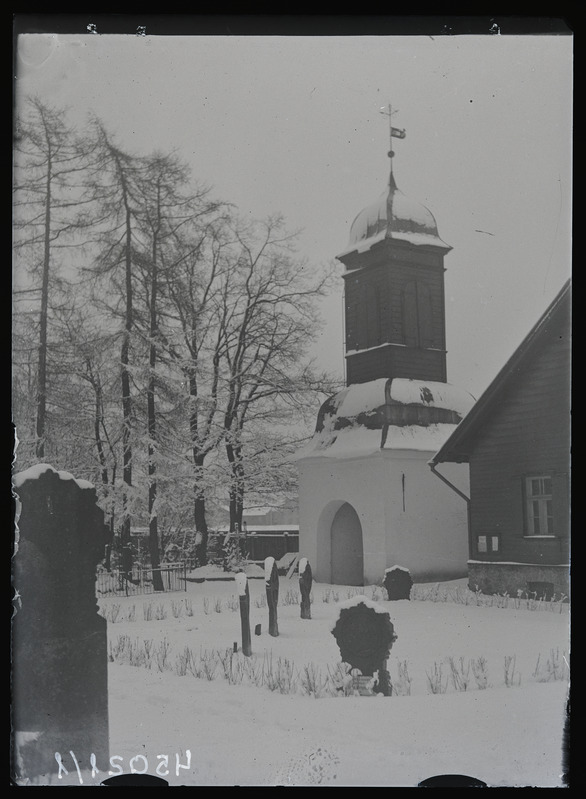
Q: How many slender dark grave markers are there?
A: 3